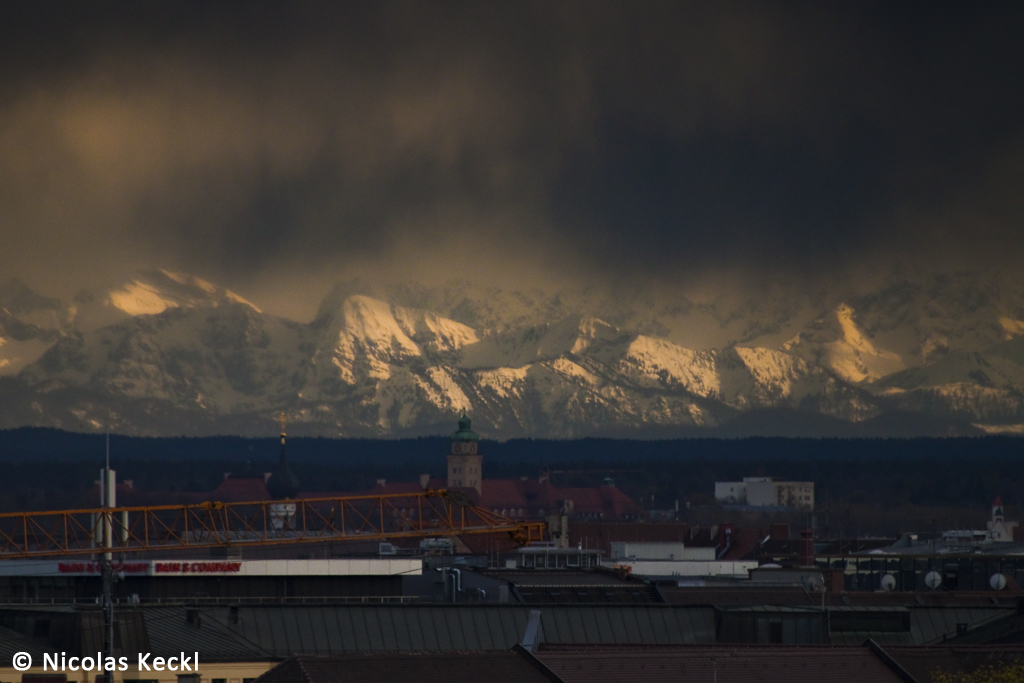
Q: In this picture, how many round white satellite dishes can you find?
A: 3